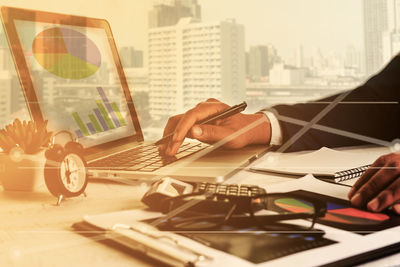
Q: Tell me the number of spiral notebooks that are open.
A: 1